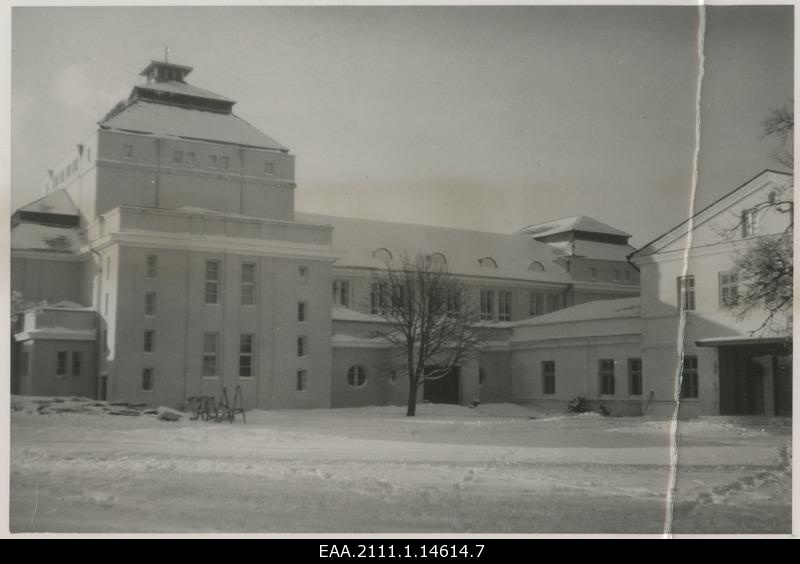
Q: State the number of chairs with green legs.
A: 0